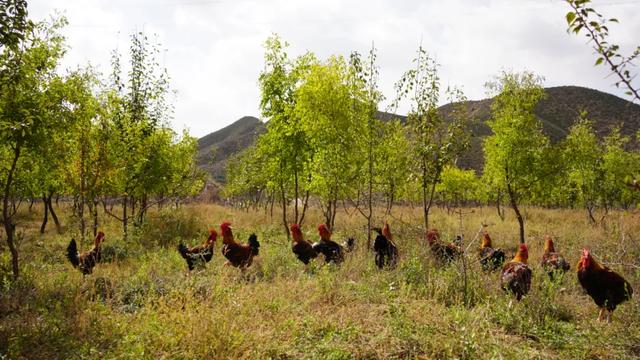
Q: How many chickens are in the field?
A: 11